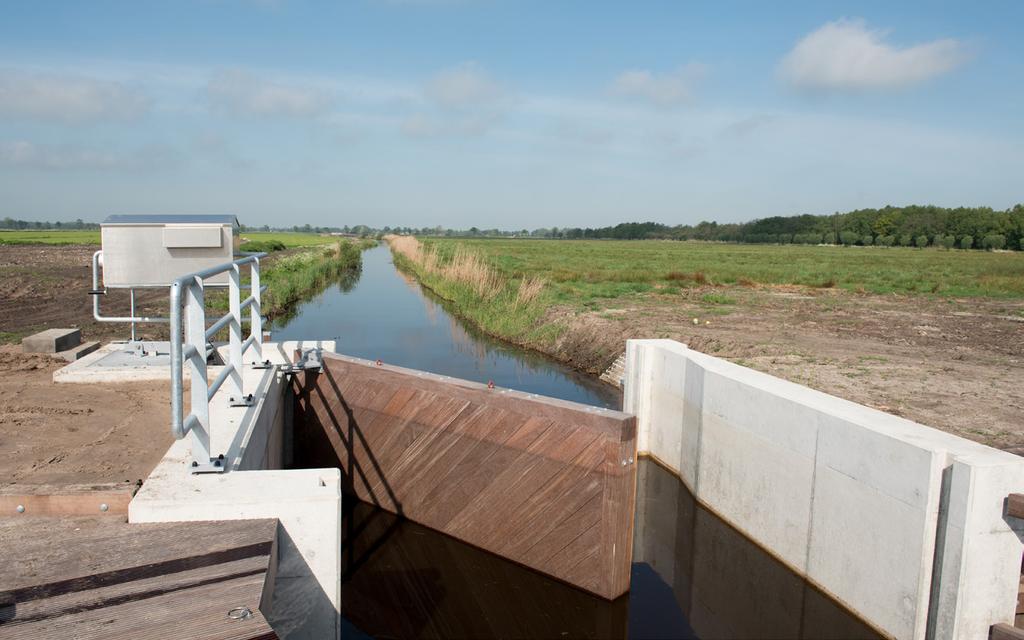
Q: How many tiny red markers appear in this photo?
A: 2